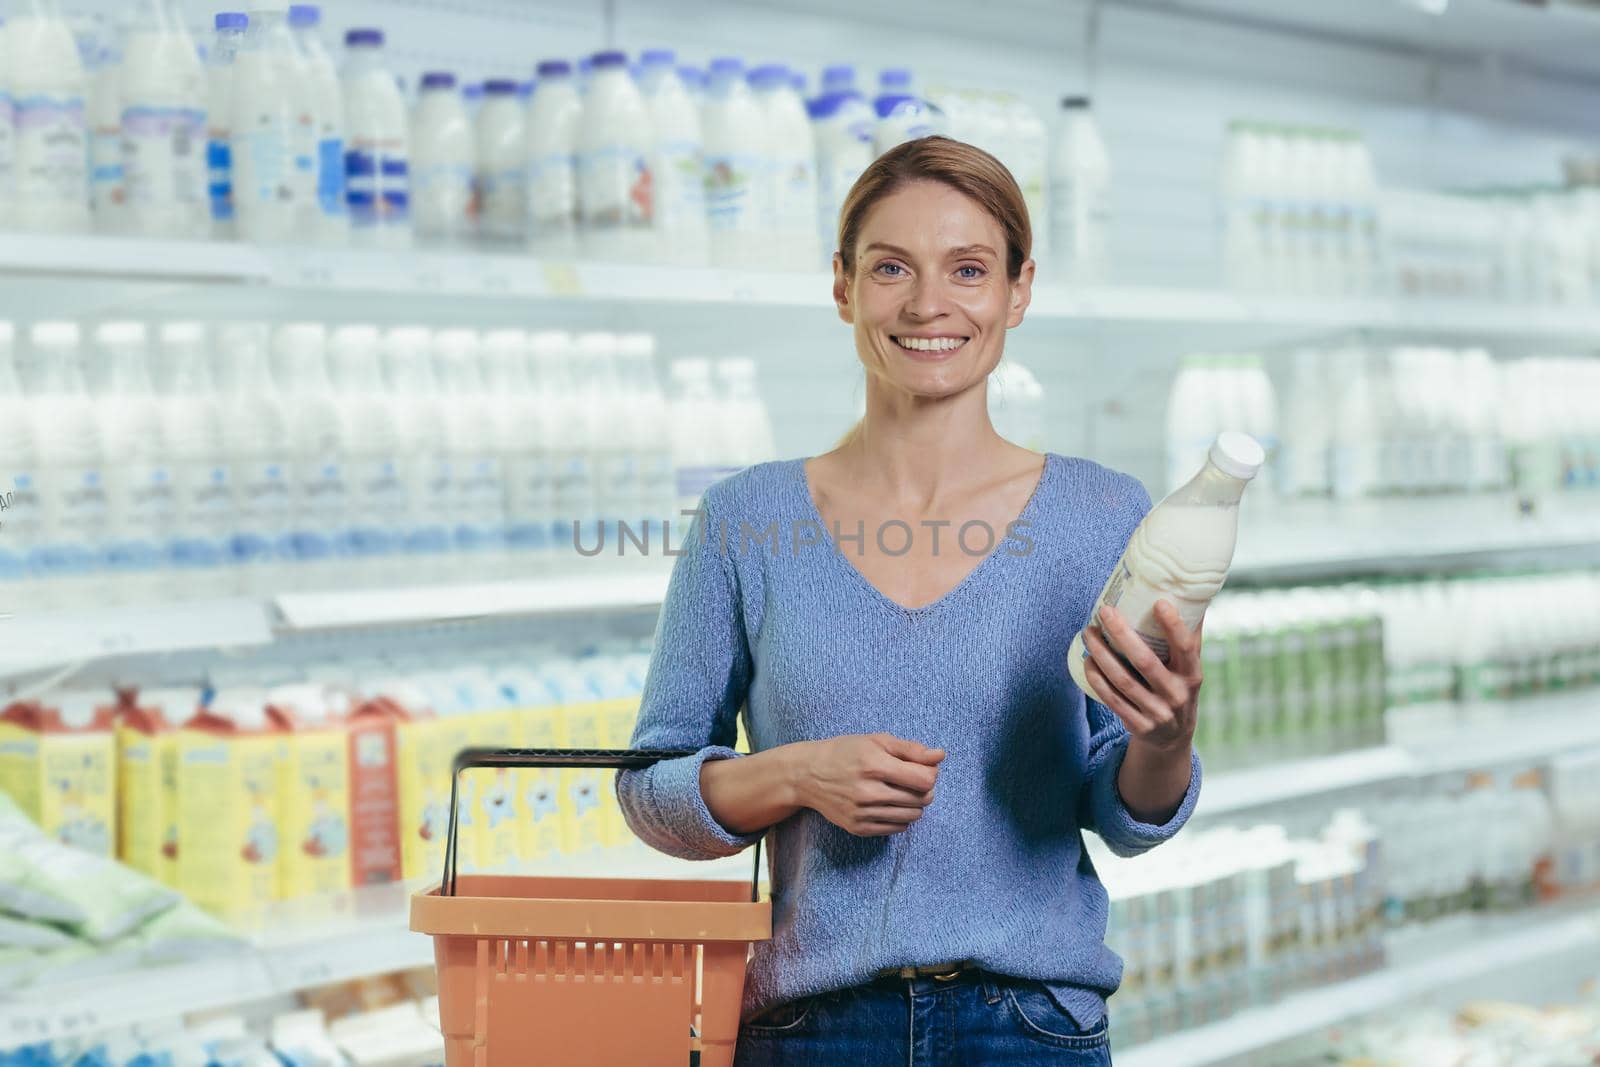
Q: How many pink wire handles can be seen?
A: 0